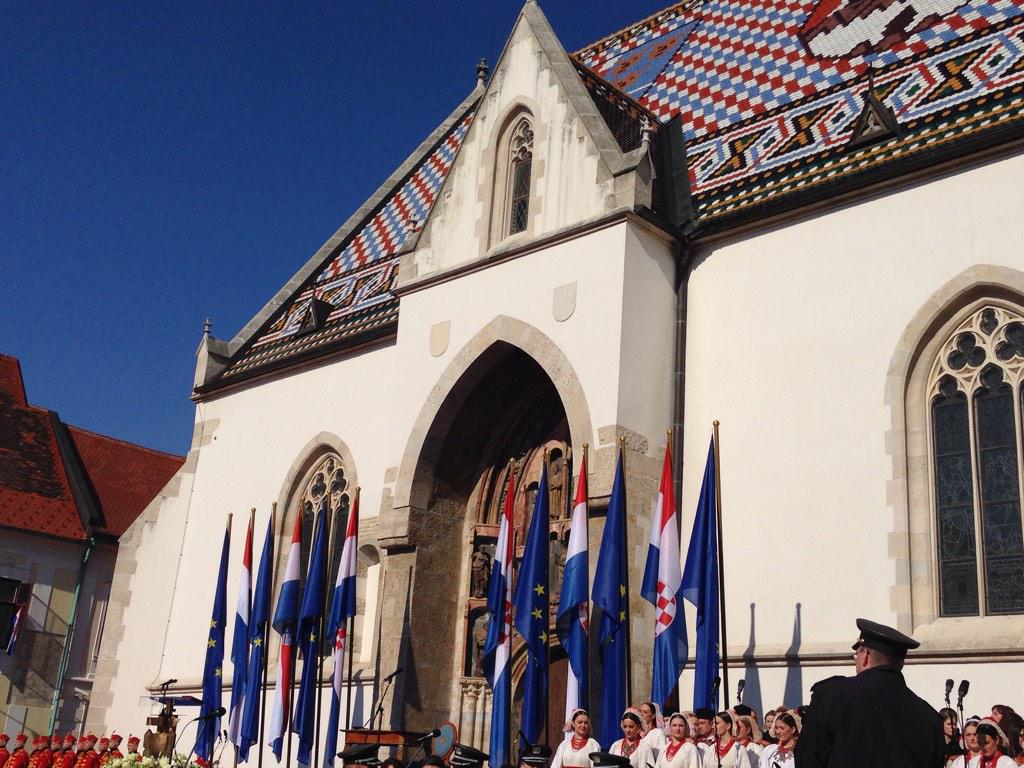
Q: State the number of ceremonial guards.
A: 11